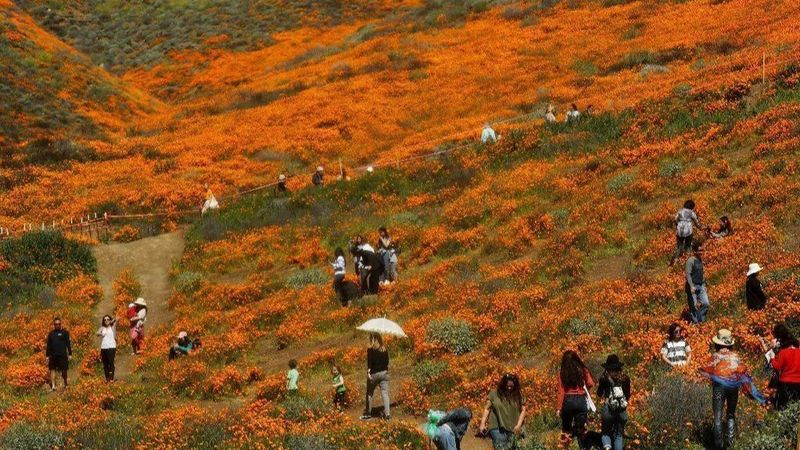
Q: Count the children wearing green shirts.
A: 2